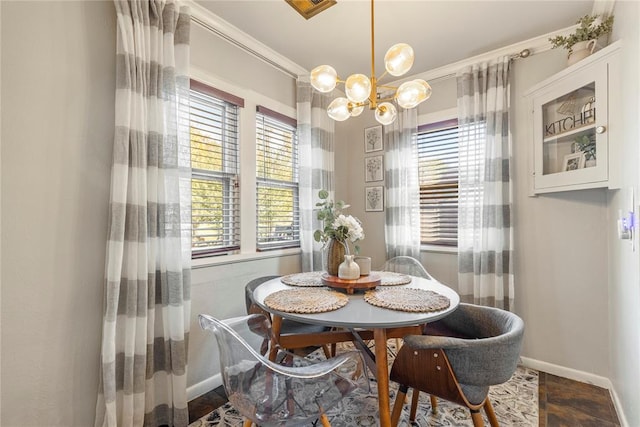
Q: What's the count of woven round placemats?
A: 4